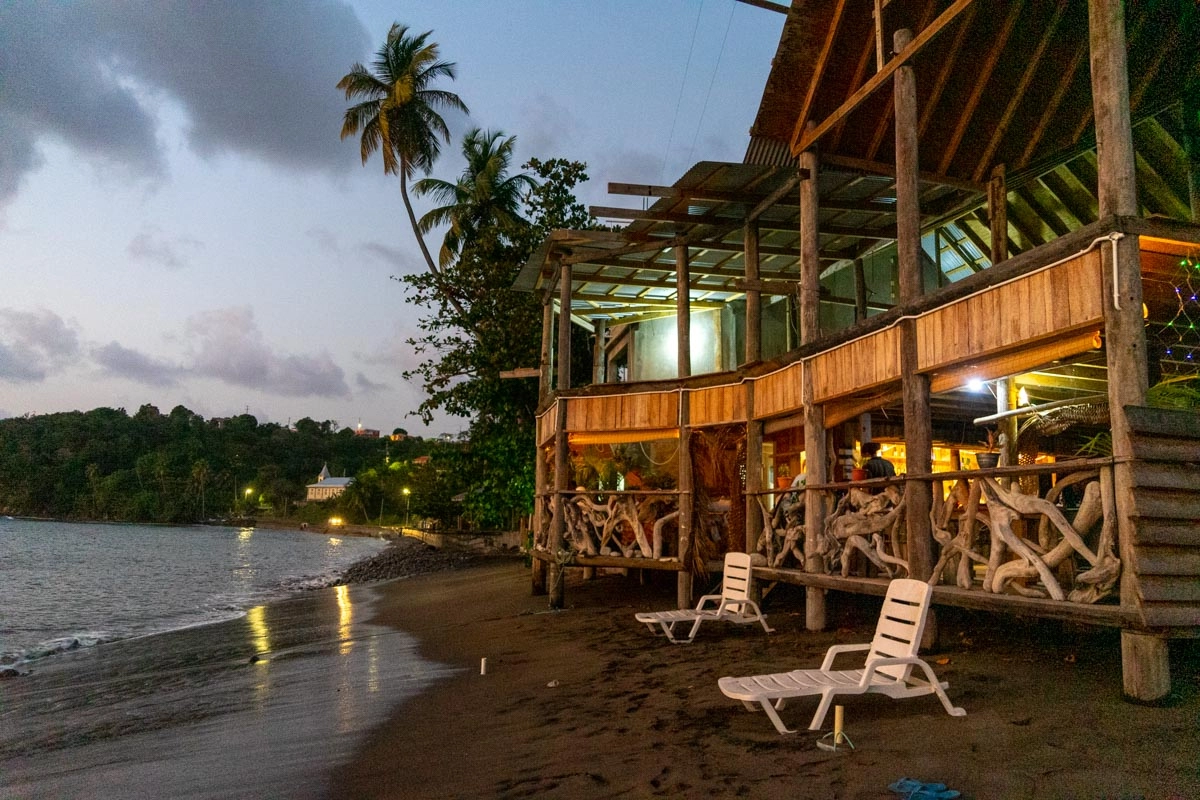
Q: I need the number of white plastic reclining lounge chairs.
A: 2